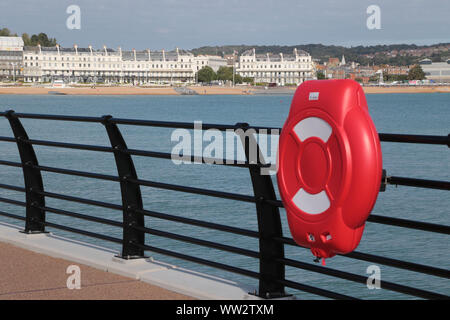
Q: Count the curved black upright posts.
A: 3